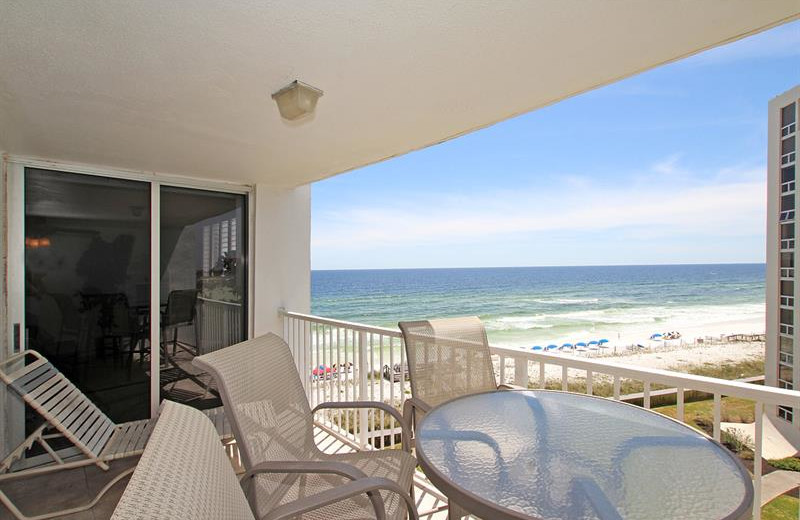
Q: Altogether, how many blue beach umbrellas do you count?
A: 7